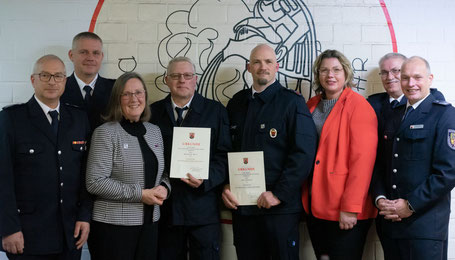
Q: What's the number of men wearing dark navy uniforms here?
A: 6